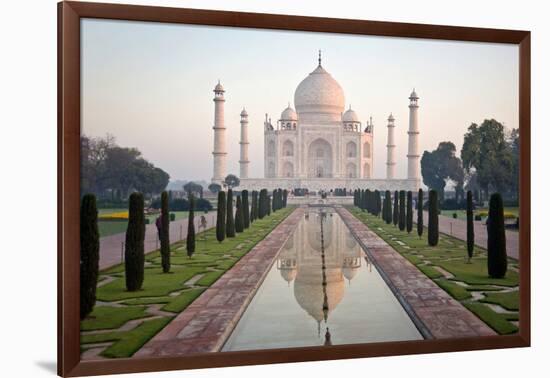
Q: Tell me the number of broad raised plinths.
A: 1